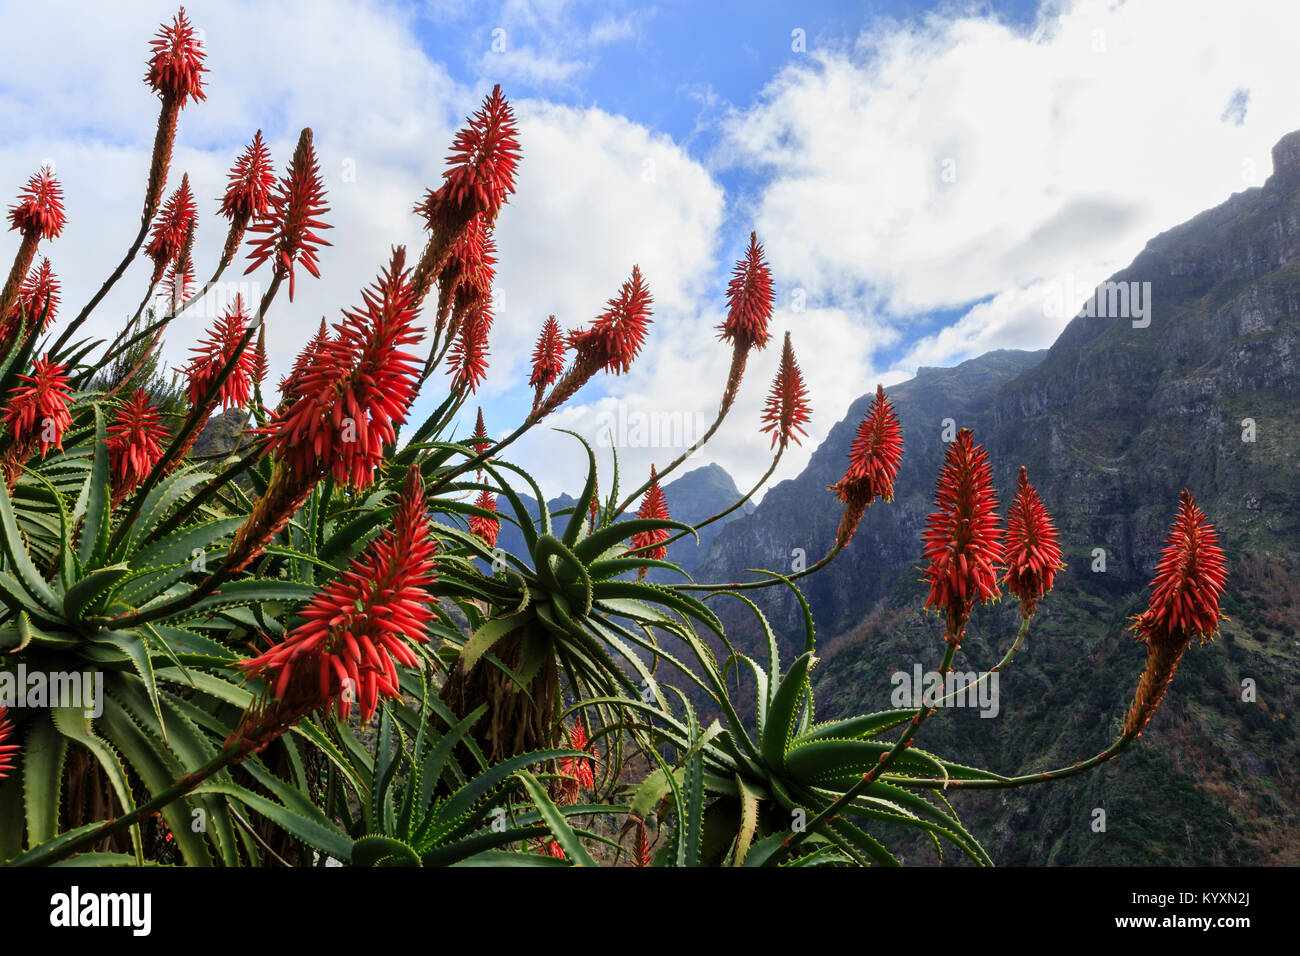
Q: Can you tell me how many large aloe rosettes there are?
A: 4